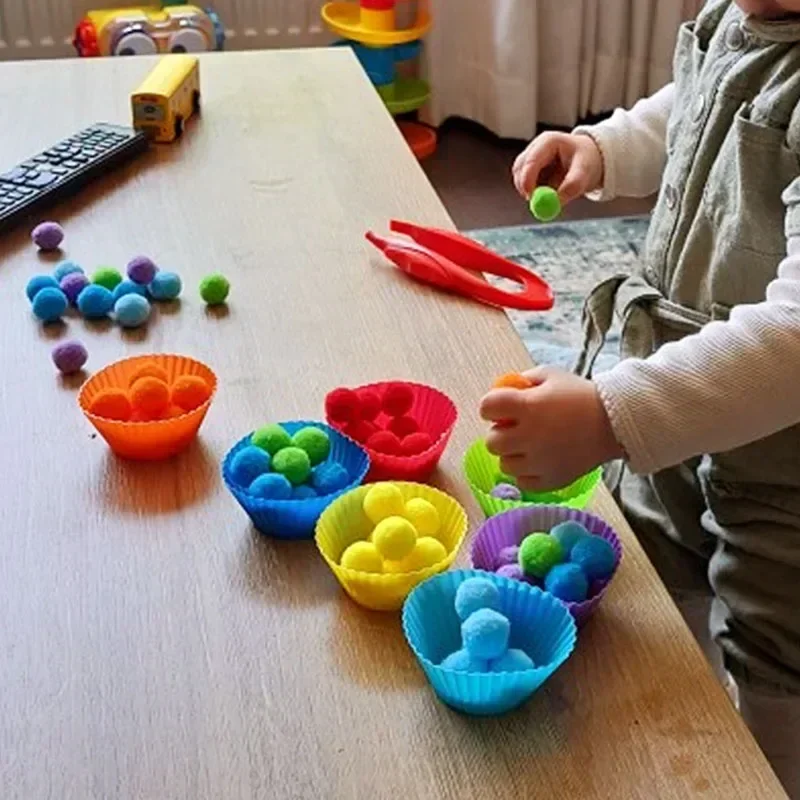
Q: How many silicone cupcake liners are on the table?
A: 7